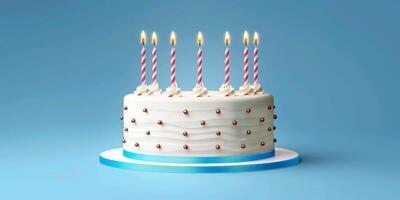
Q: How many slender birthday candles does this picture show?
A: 7